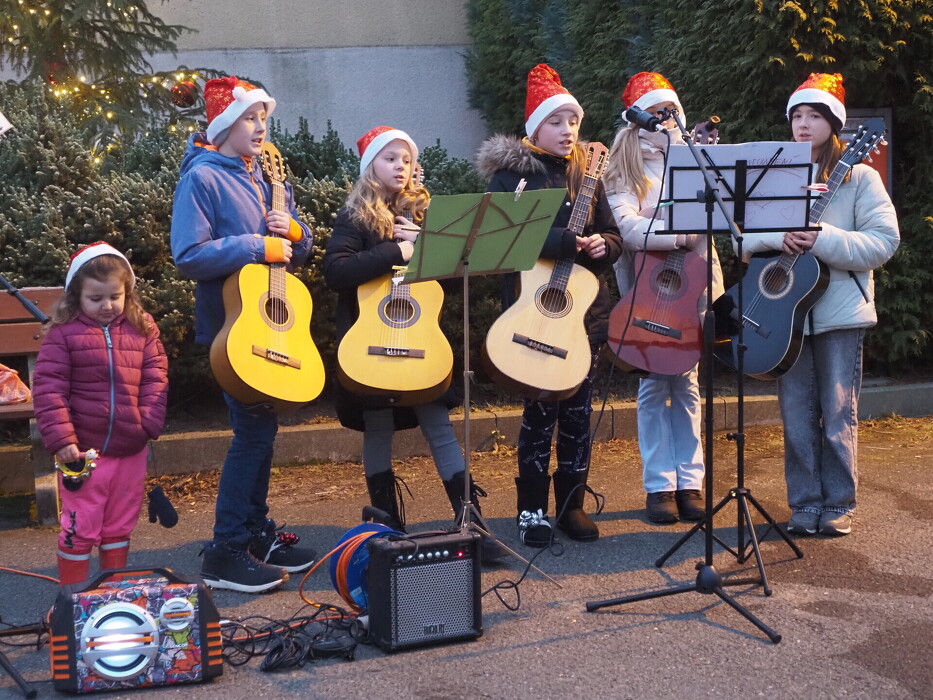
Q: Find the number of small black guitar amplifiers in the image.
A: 1